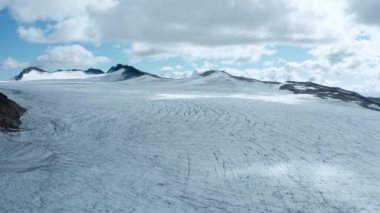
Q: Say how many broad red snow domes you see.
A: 0